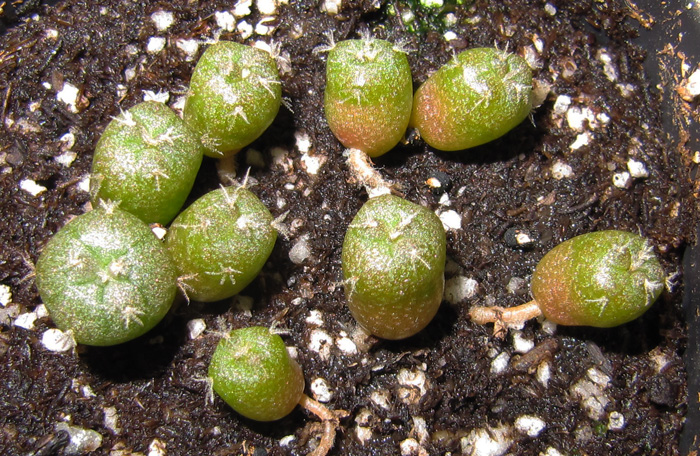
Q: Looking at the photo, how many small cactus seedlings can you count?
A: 9